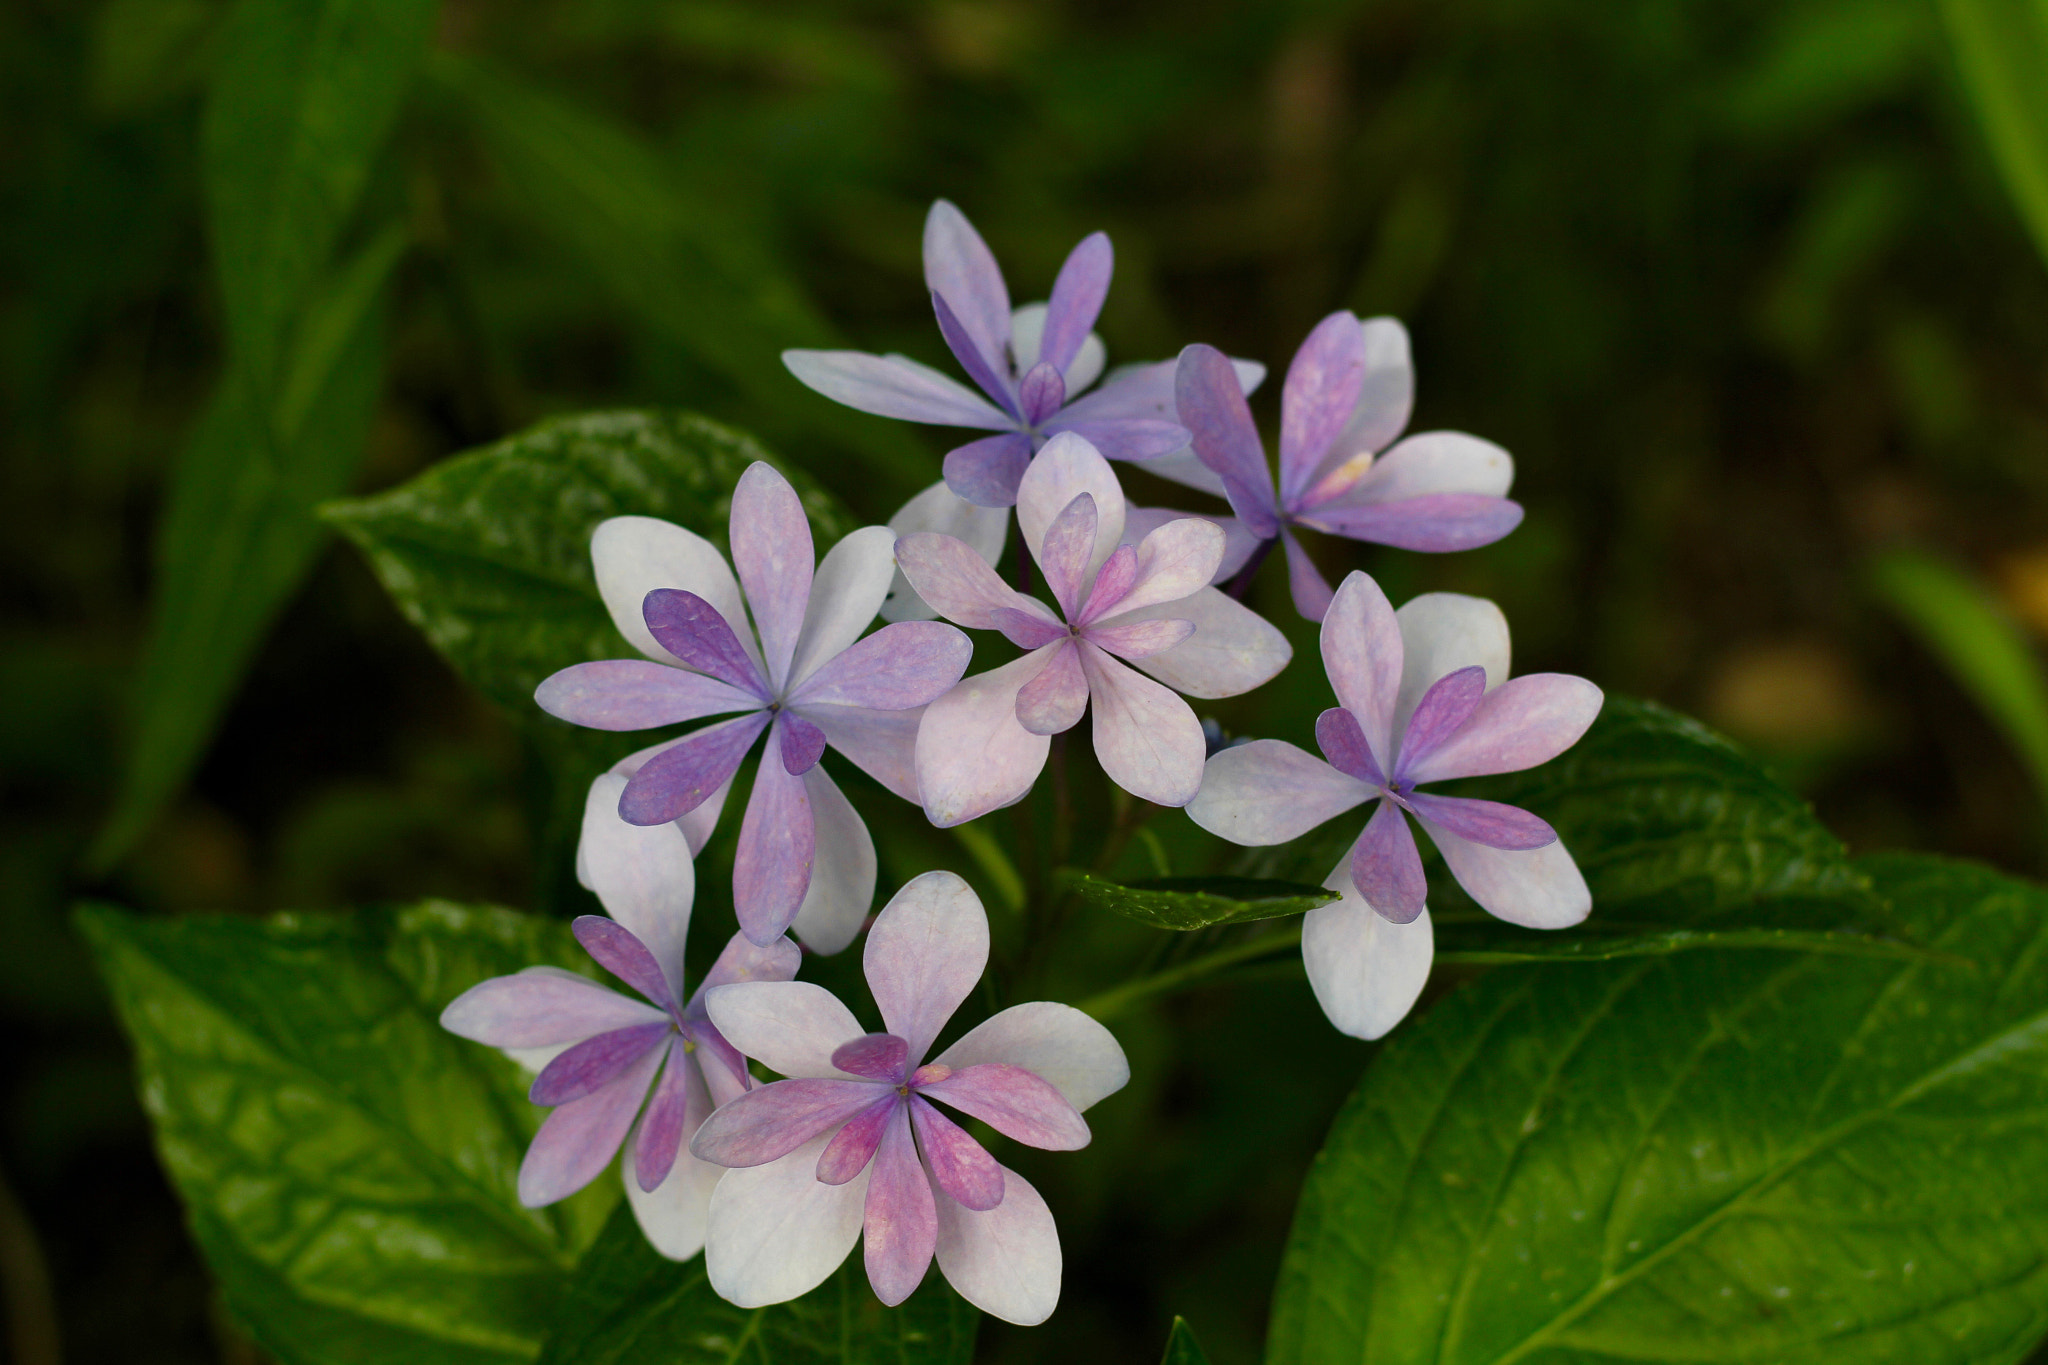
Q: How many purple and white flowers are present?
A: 7